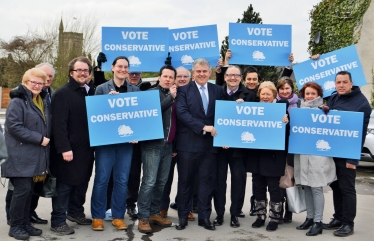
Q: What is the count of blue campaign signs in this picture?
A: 7